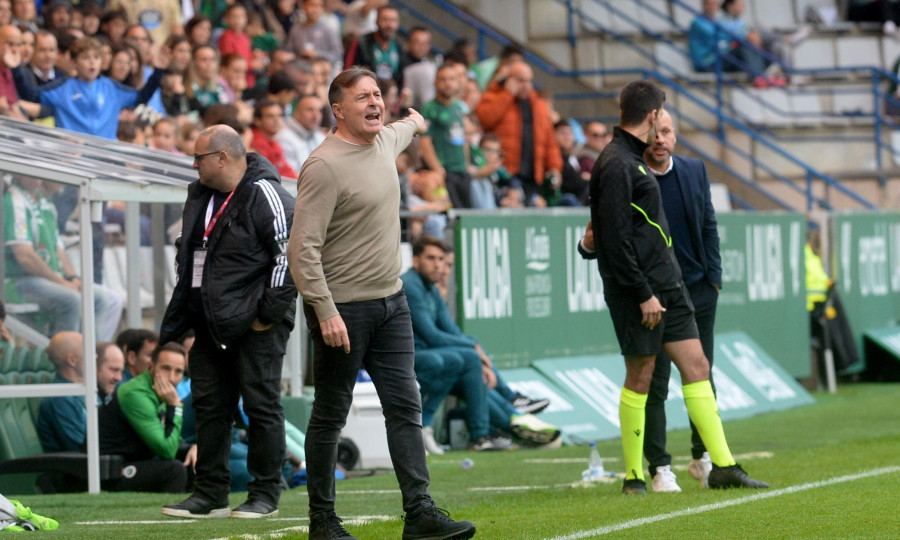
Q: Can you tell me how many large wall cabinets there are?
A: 0